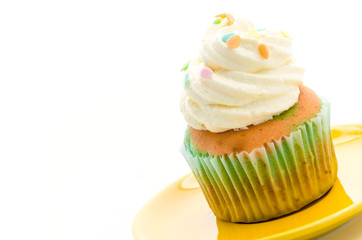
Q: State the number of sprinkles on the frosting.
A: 12